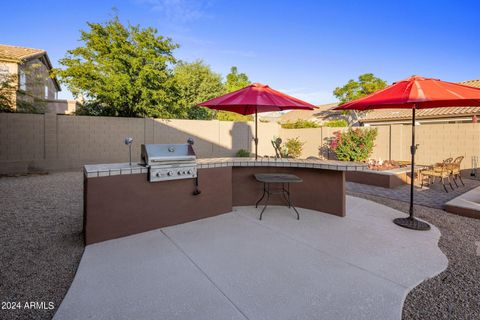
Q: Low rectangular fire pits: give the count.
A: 1